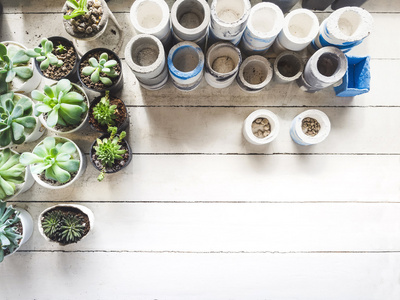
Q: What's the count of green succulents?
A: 12